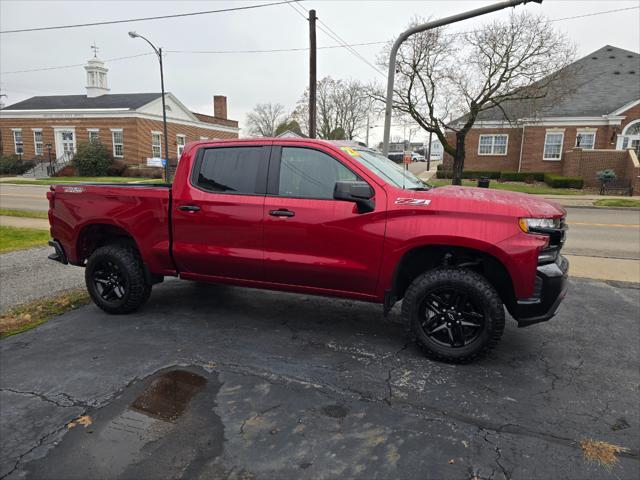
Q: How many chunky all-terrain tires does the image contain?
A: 2